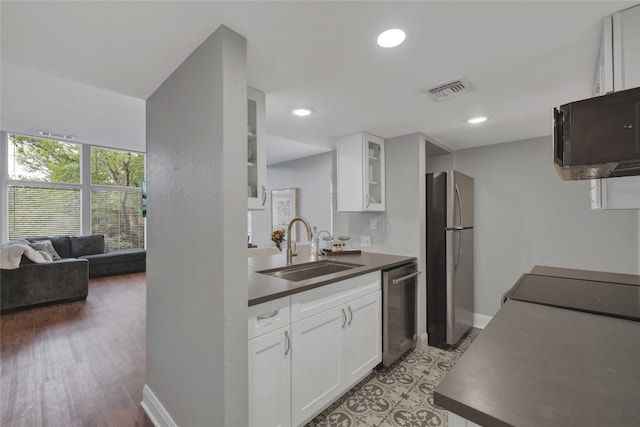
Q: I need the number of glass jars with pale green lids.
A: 2